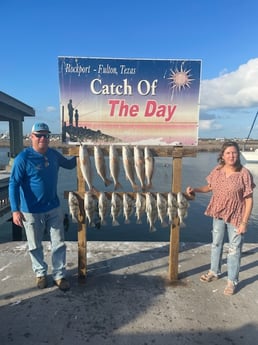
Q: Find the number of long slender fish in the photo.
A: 6